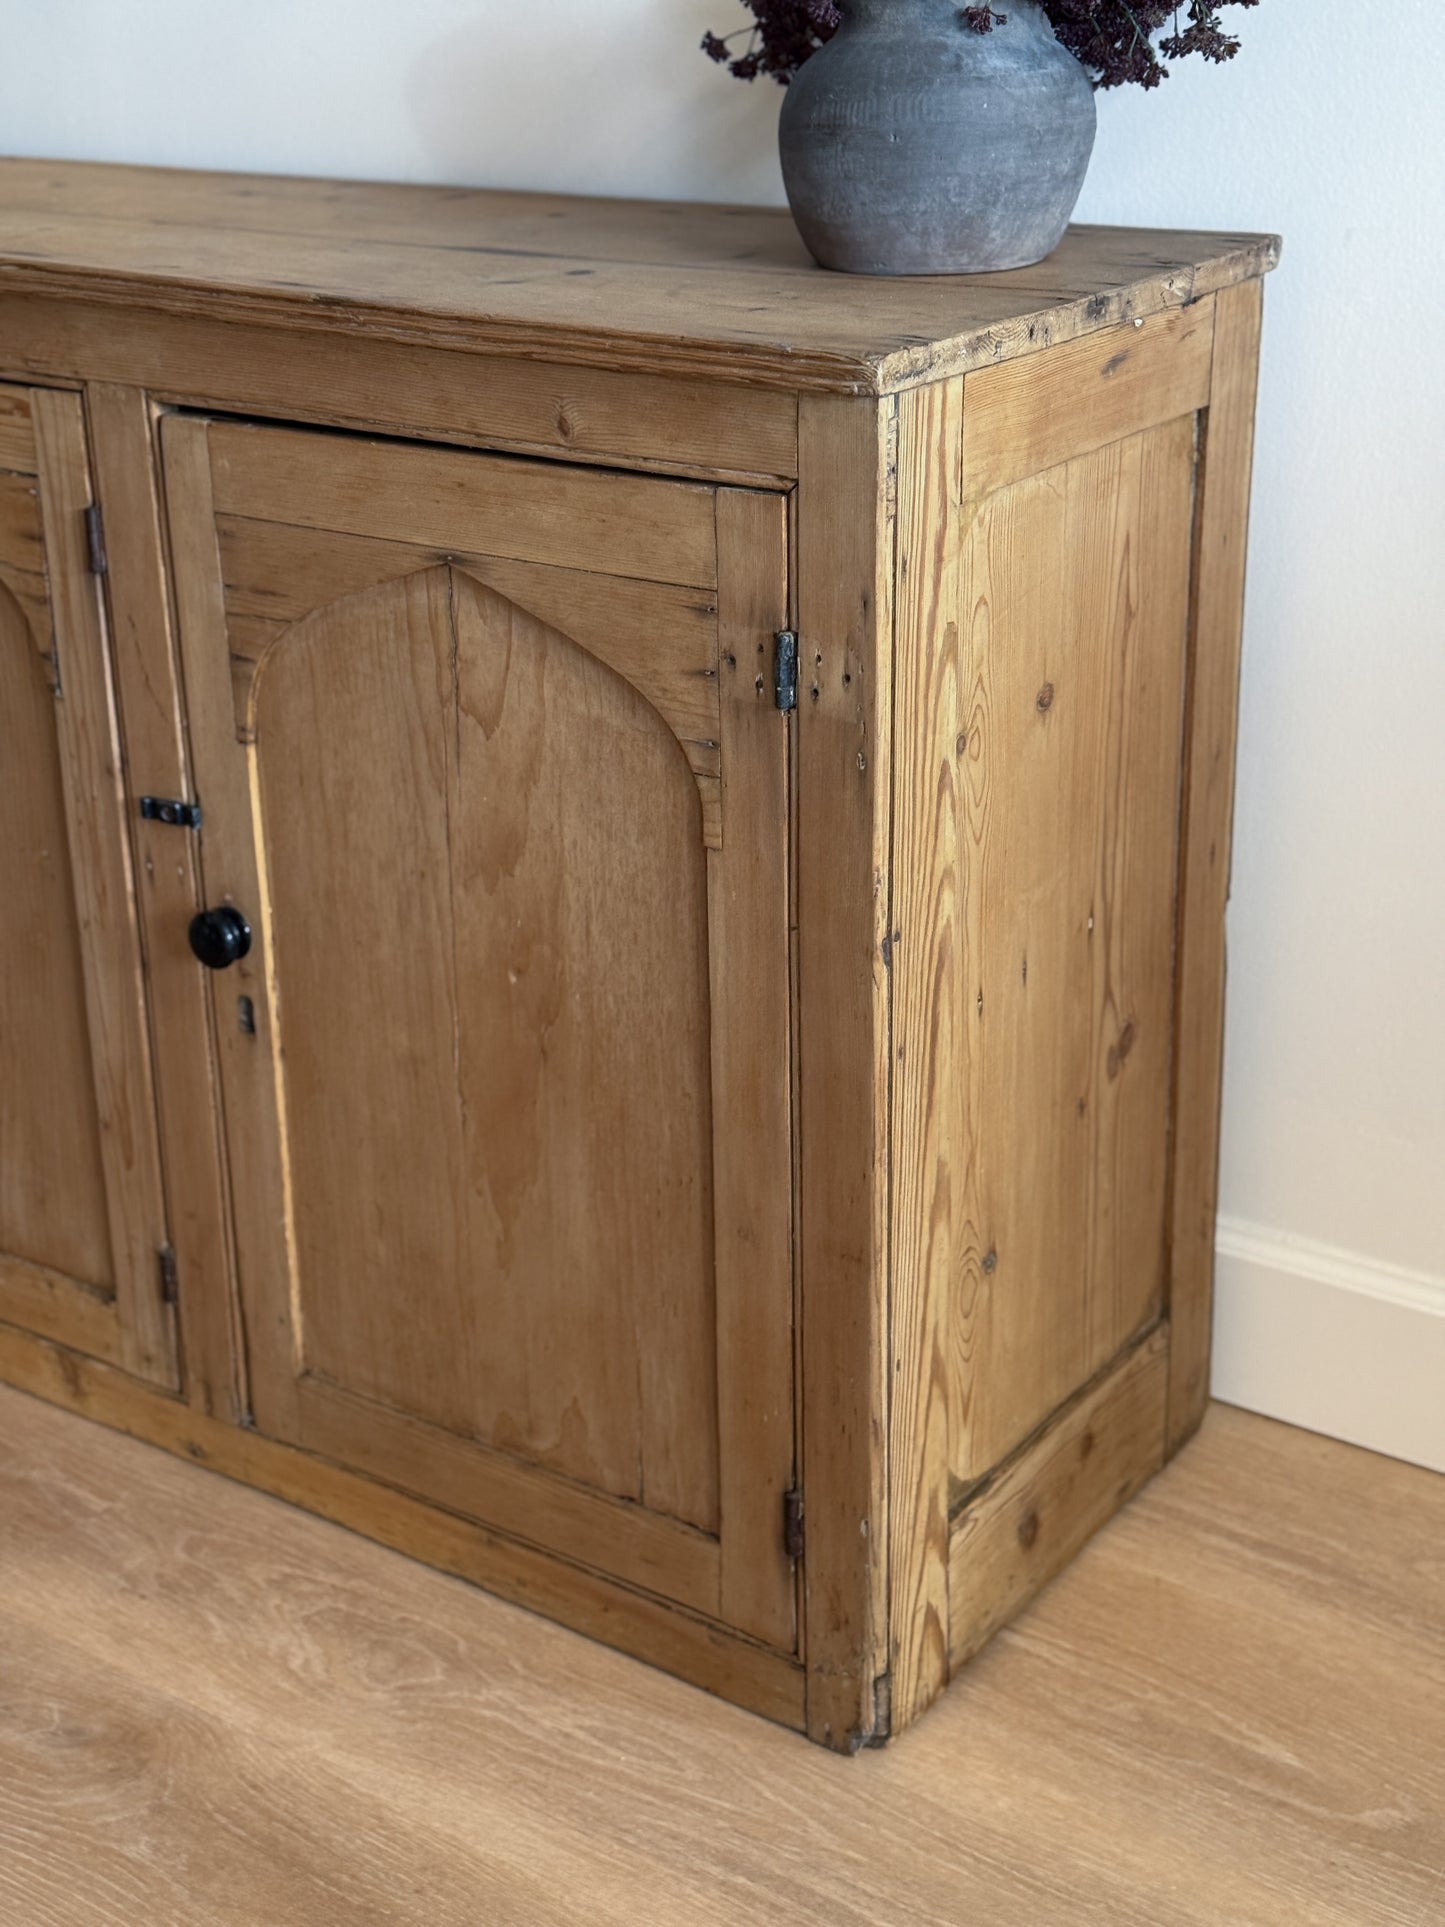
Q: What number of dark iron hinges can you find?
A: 4